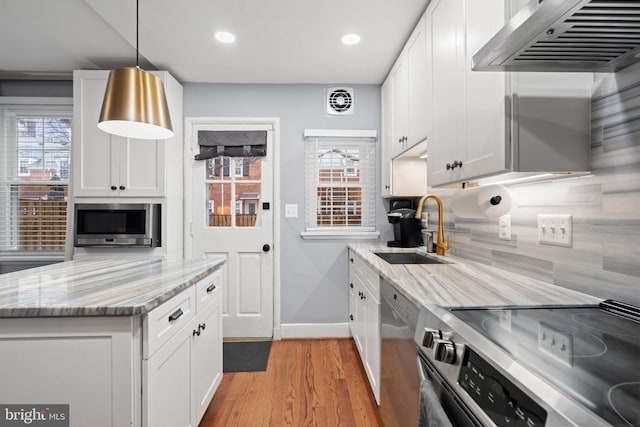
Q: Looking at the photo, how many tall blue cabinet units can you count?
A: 0